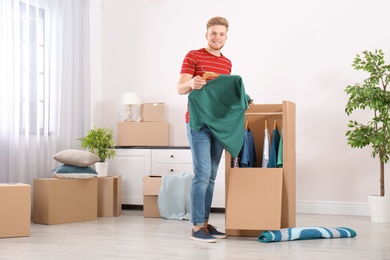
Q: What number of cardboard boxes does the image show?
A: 7